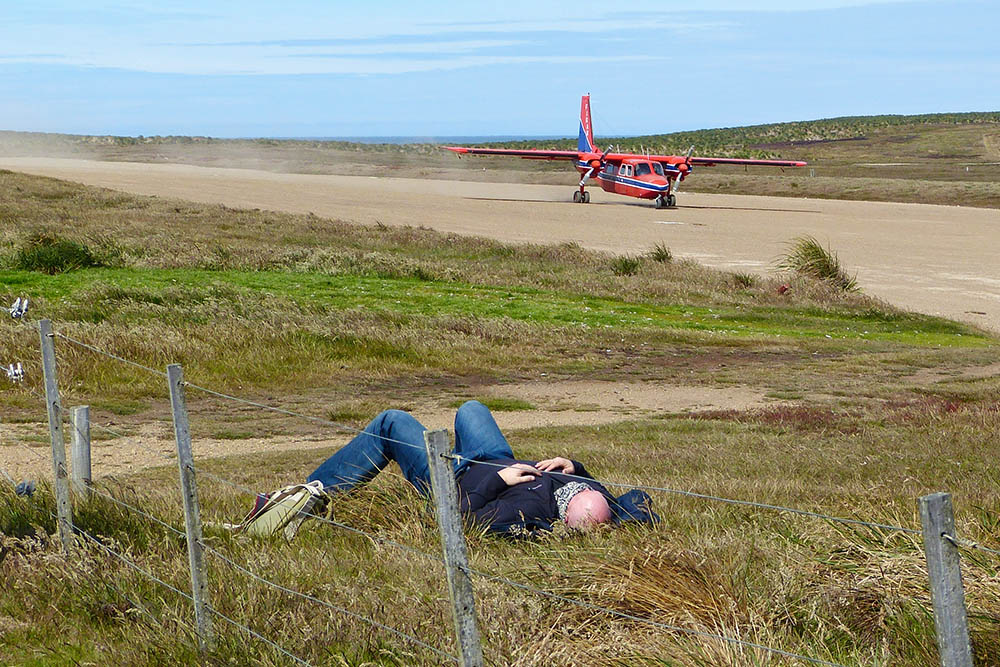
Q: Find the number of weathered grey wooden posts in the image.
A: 5